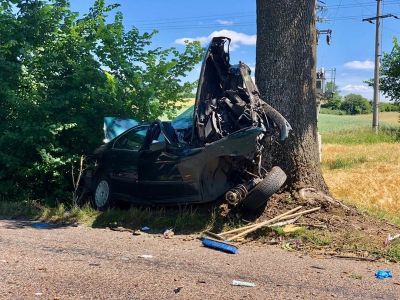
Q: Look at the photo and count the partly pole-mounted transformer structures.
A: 1